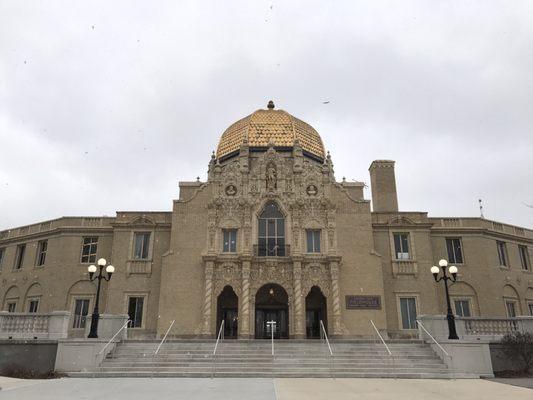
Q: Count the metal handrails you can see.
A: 7